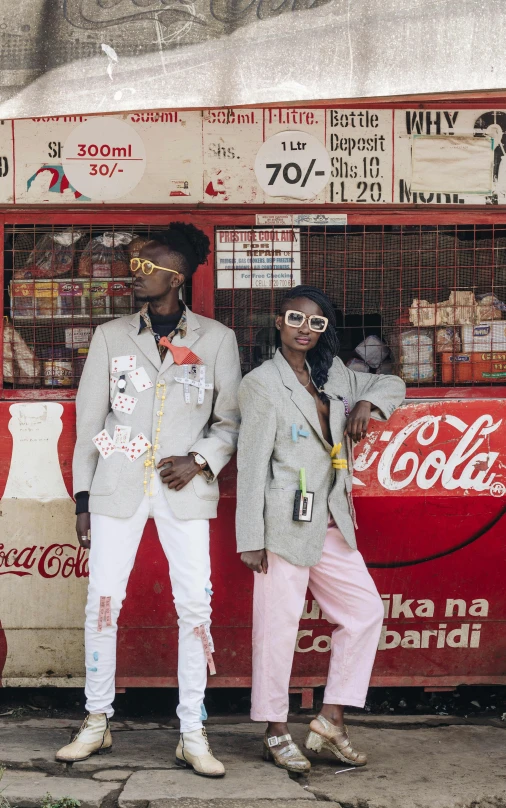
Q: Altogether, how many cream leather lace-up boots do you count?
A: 2